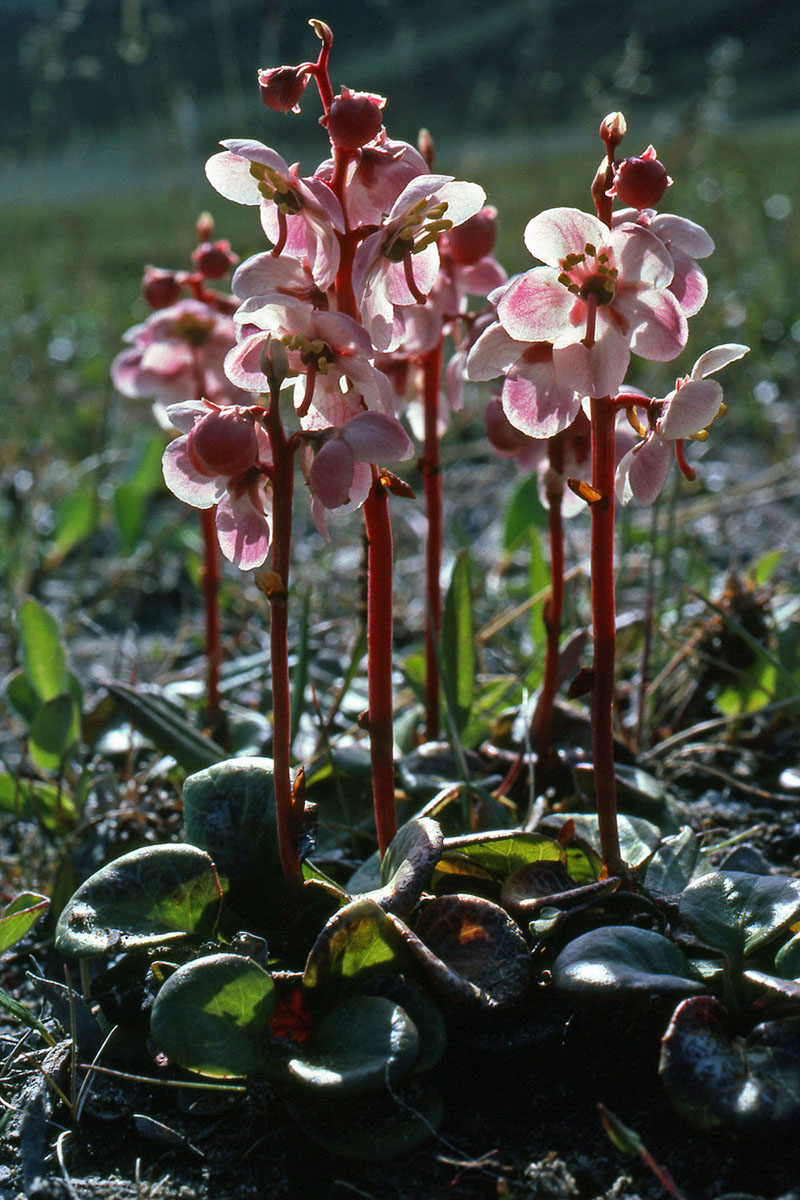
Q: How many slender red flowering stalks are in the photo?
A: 6